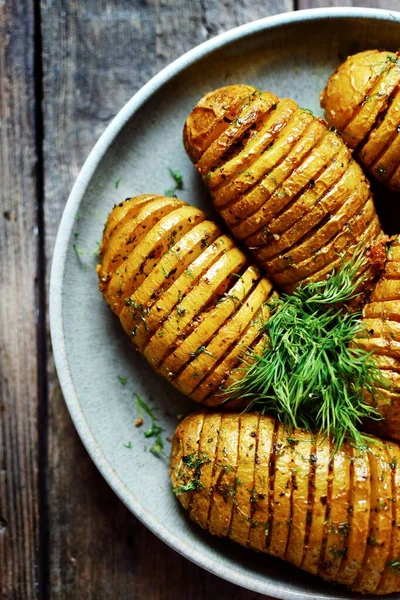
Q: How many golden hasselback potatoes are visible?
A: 5